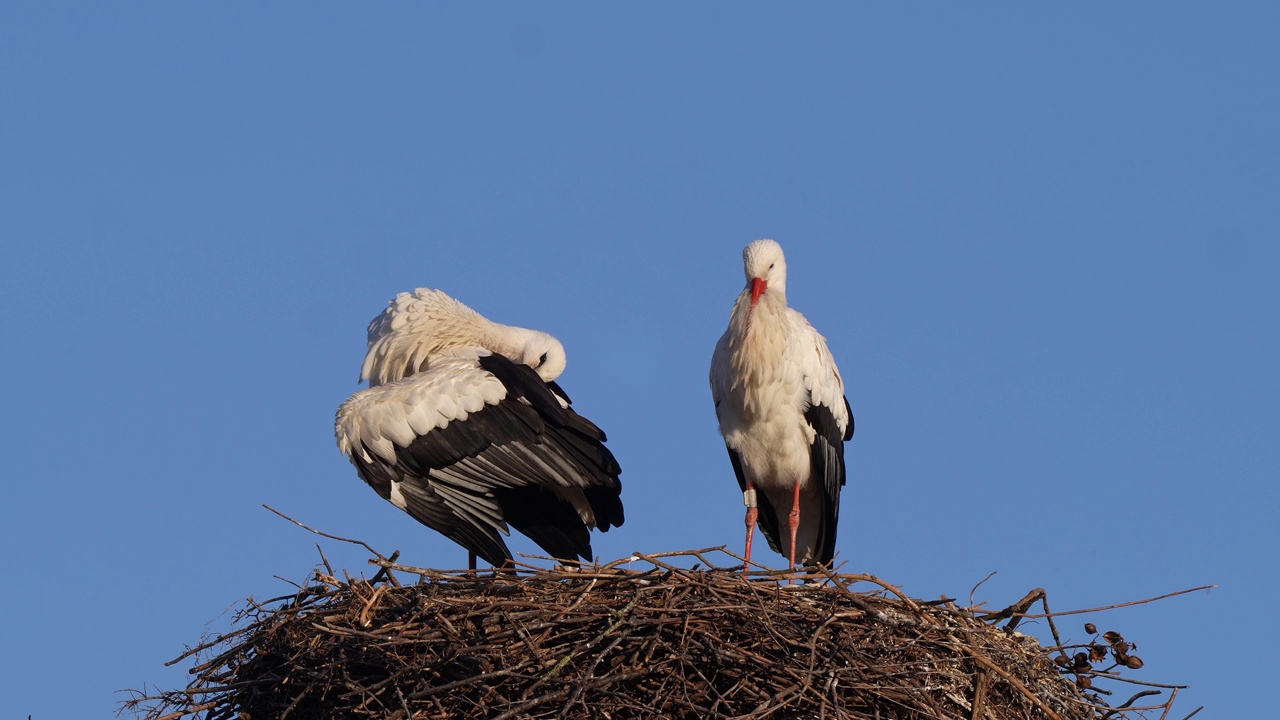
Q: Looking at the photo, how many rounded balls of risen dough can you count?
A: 0